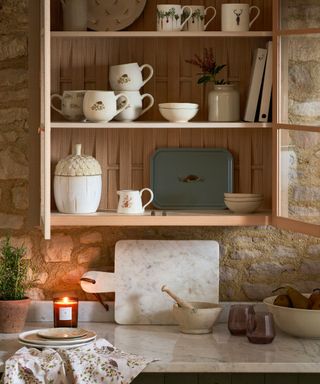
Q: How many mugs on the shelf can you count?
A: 7